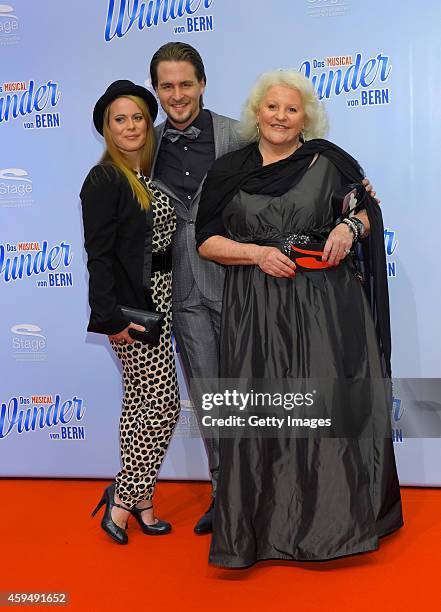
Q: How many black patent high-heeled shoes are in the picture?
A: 2